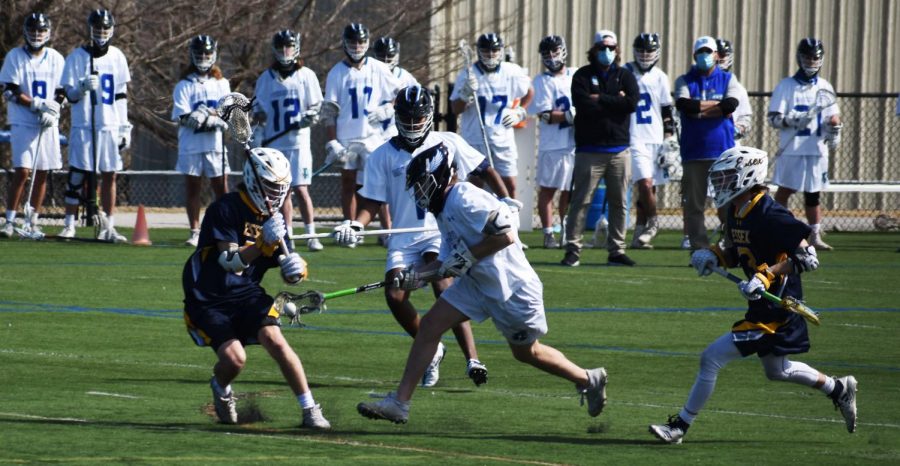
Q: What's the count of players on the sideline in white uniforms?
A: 11